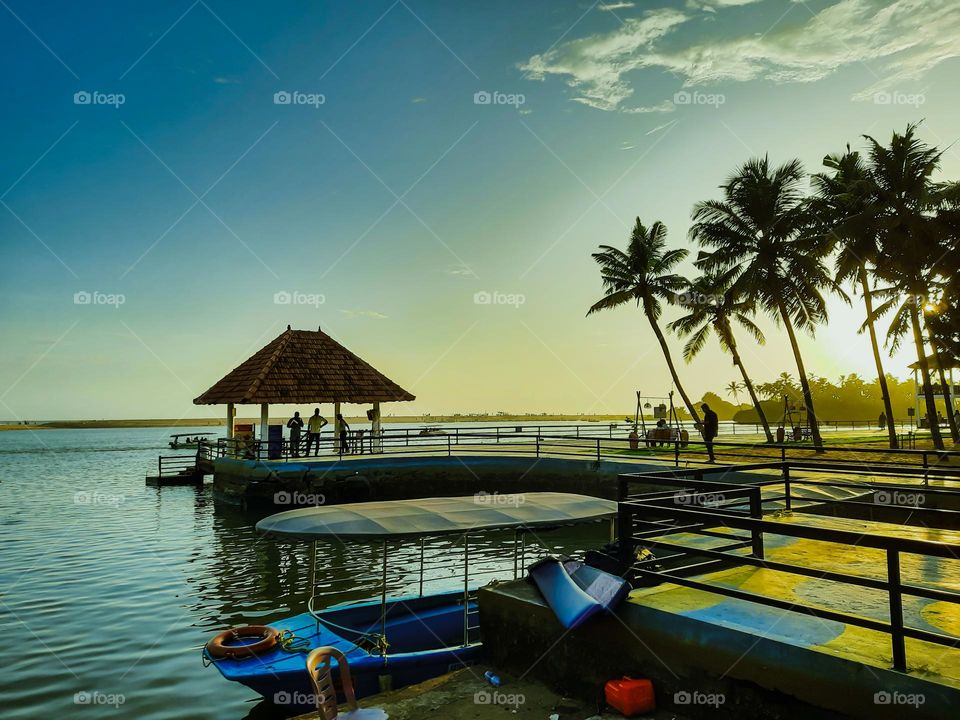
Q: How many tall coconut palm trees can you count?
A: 6